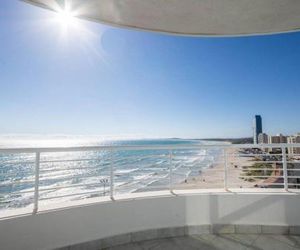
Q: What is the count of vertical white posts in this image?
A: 5